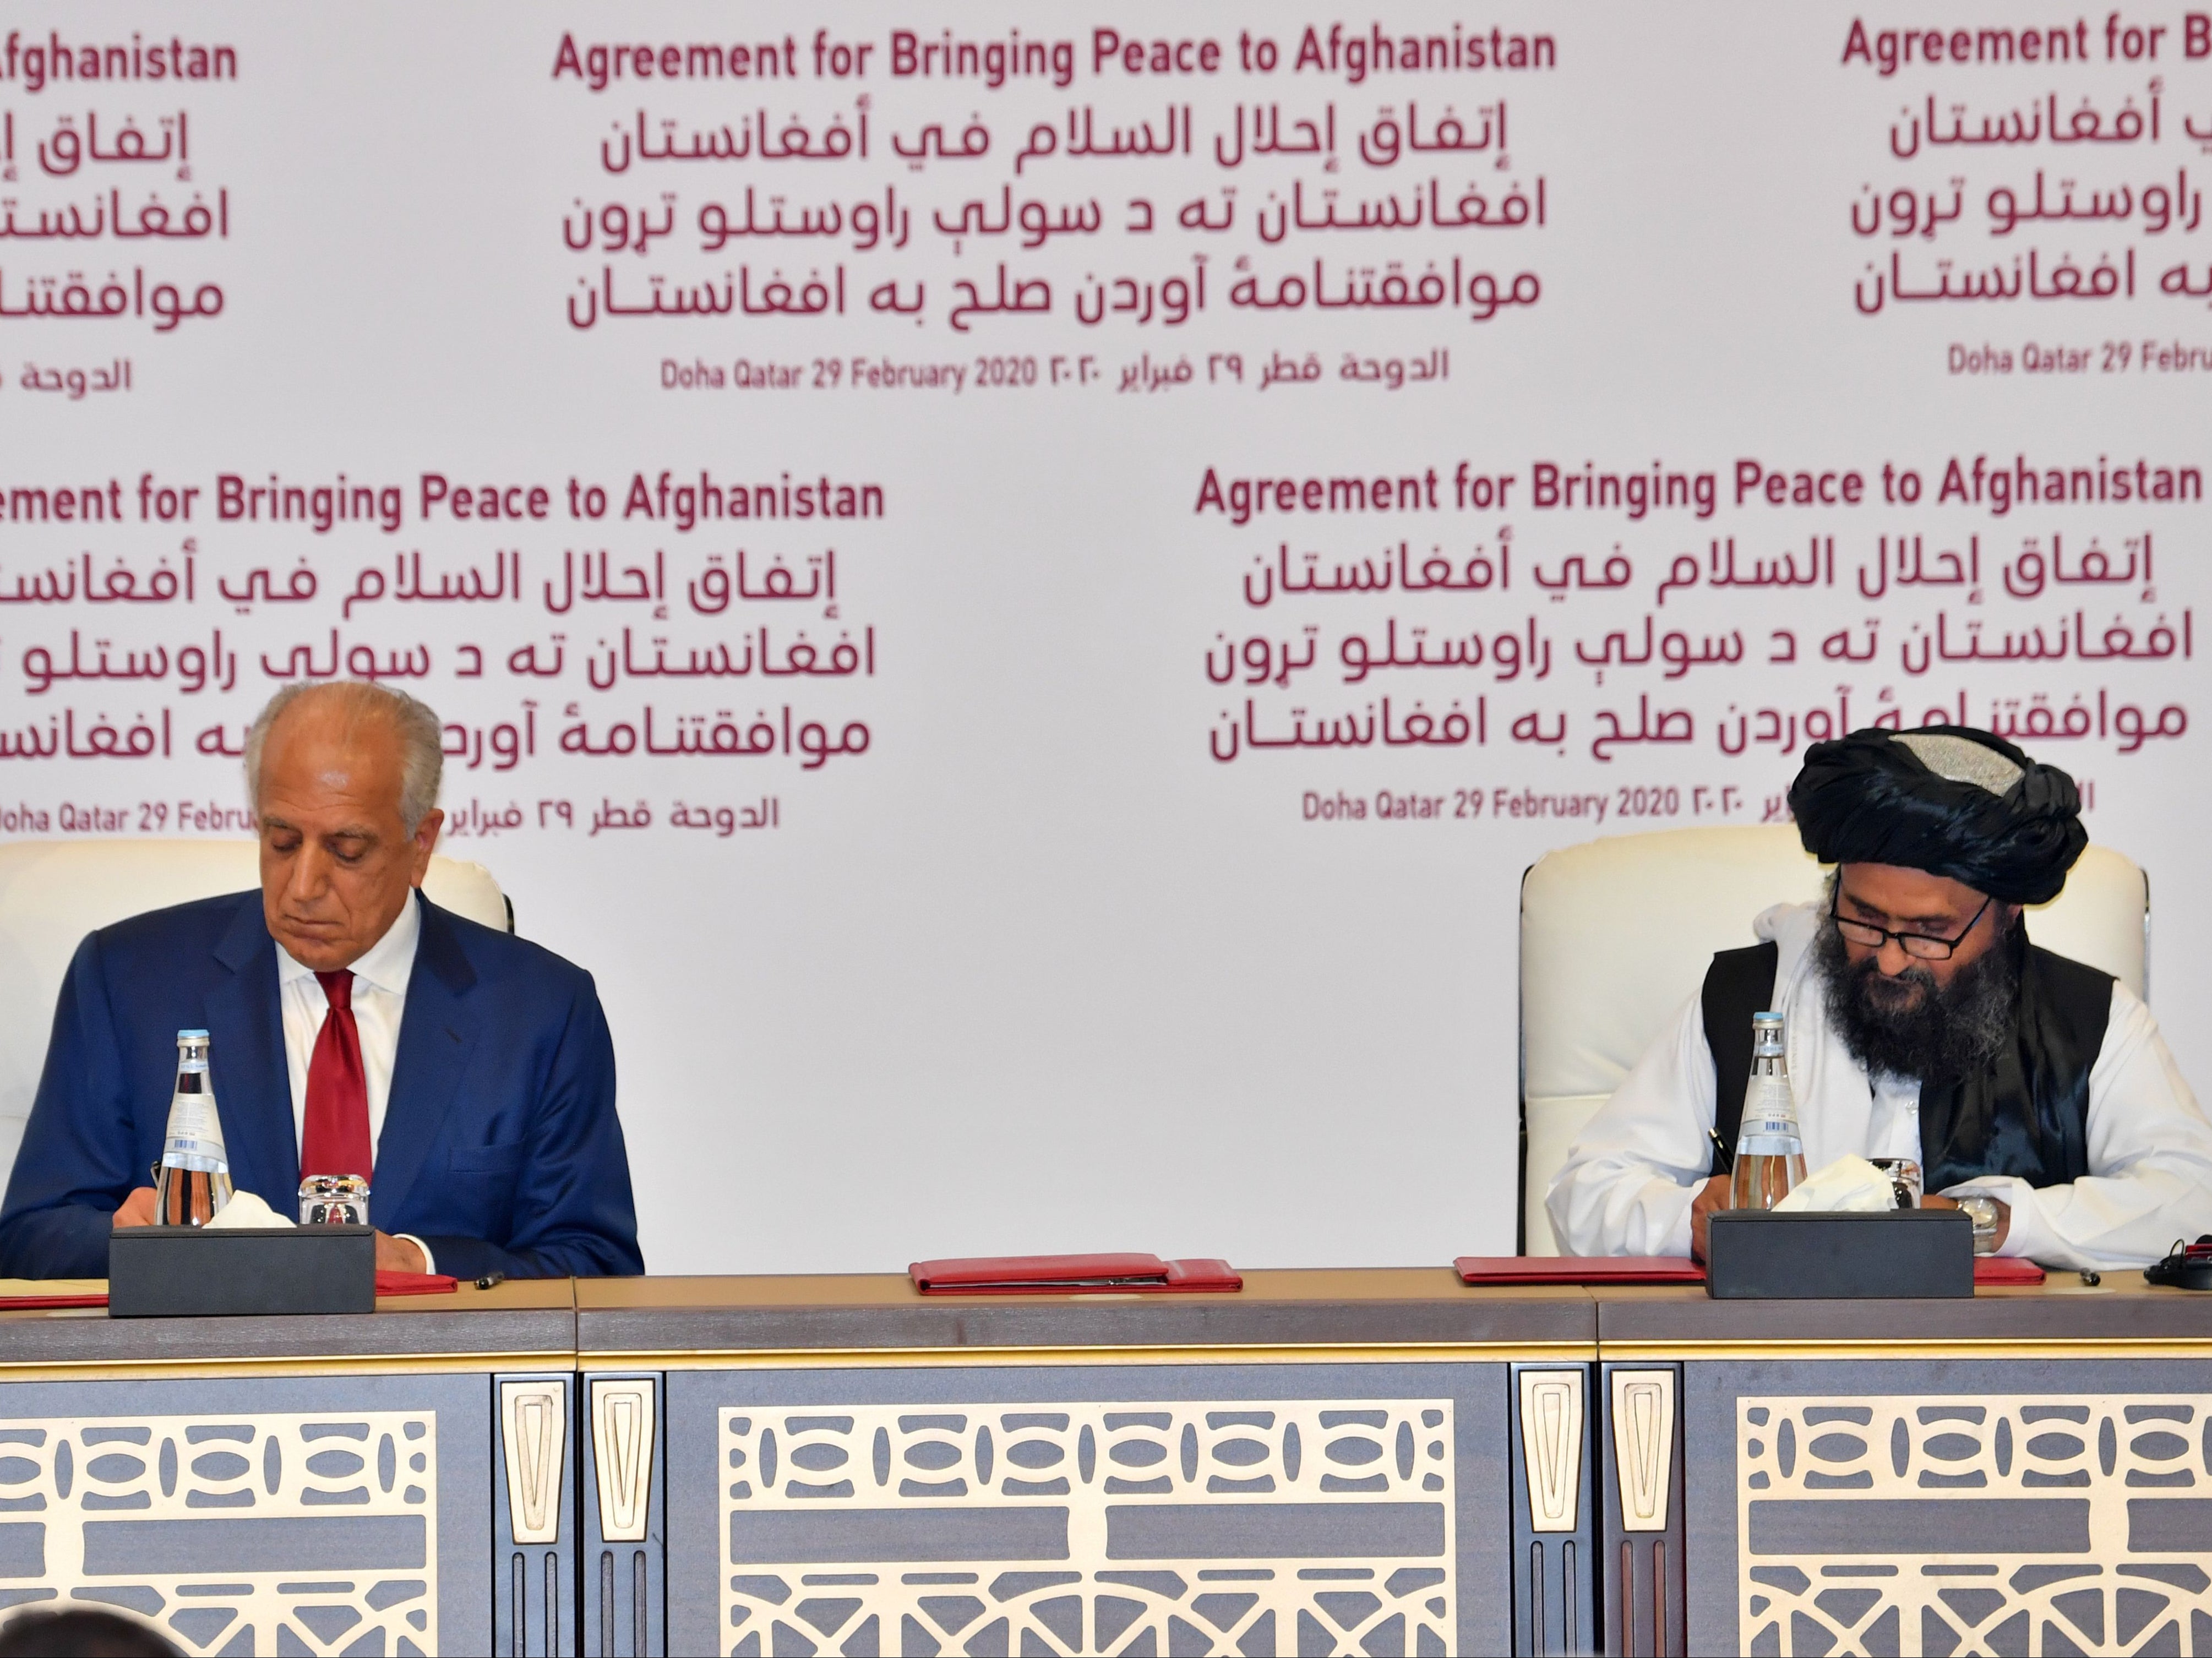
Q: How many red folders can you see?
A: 3